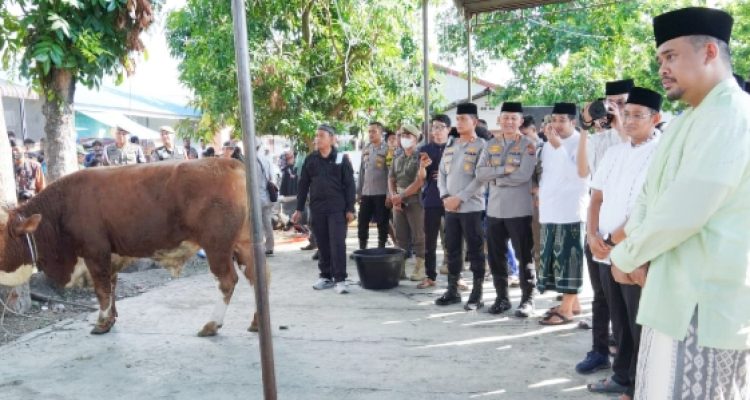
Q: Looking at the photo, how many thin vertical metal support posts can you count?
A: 3